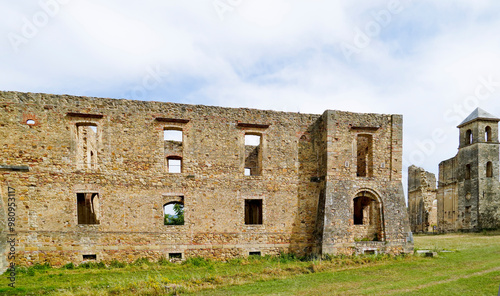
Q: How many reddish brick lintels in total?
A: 4